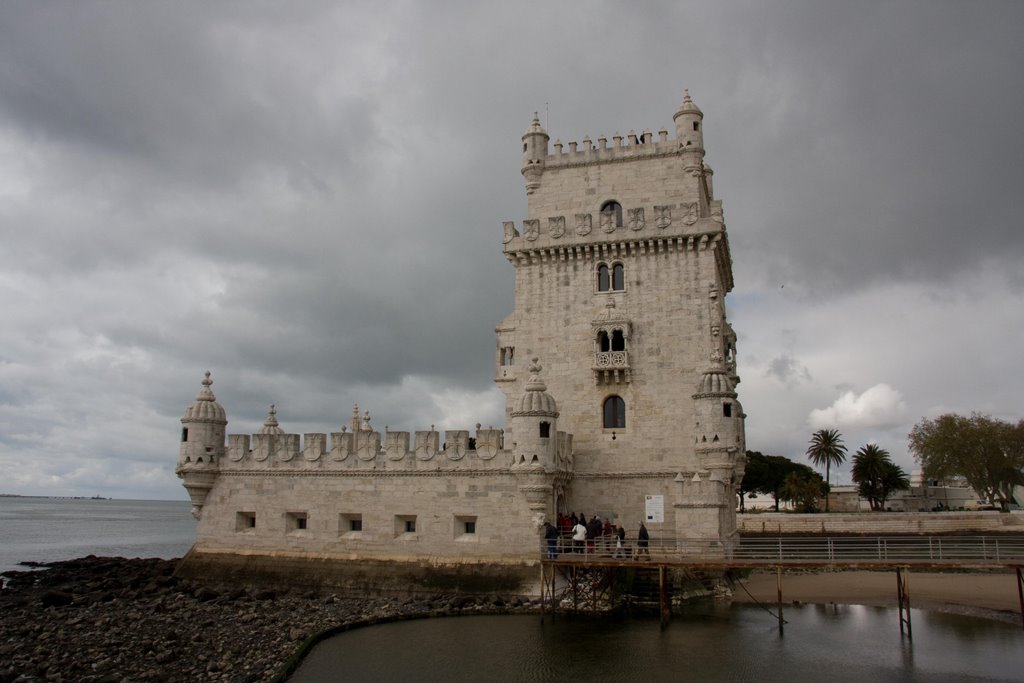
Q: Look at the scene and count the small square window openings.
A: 5